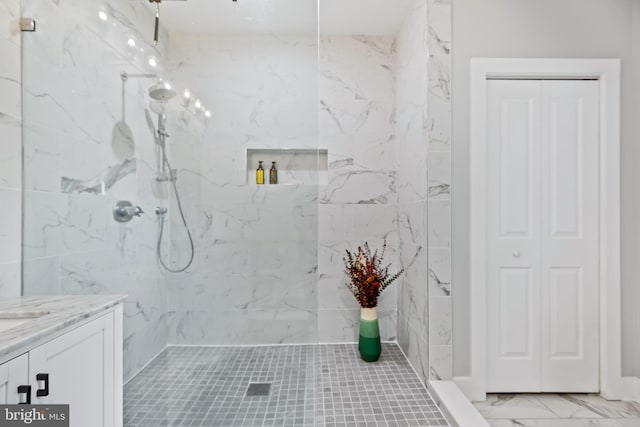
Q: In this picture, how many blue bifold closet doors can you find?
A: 0